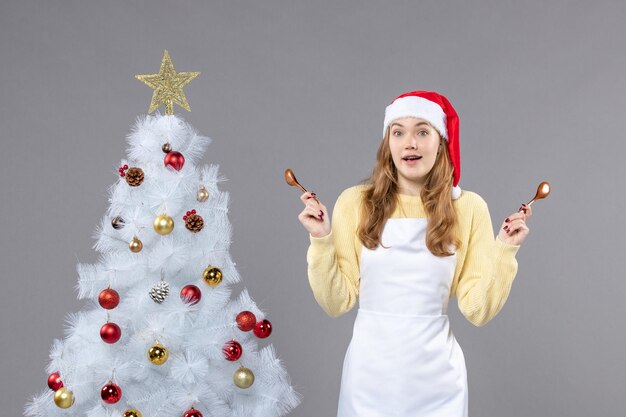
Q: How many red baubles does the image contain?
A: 10